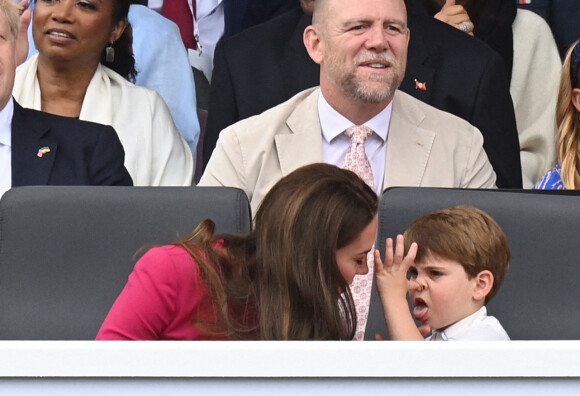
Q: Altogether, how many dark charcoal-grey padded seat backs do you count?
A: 2